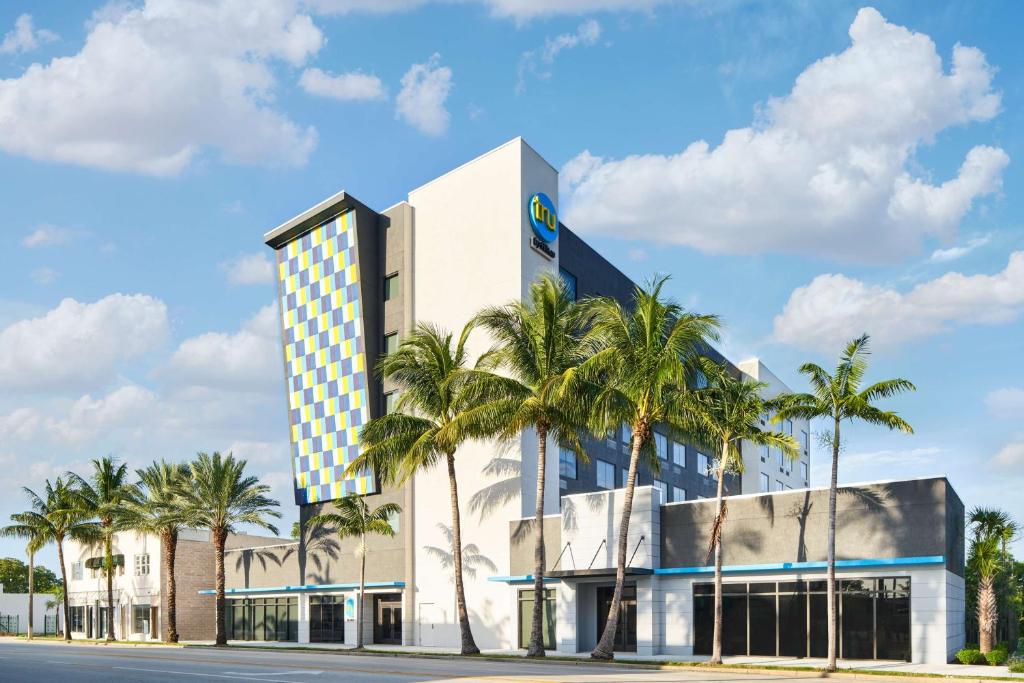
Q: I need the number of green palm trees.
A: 12